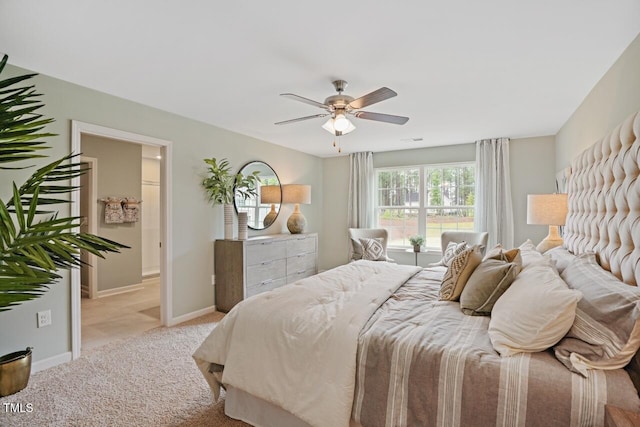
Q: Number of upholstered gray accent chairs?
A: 2